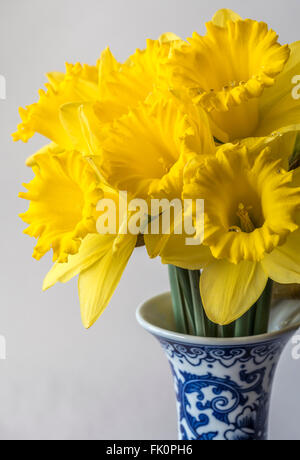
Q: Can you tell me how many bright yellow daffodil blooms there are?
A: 6